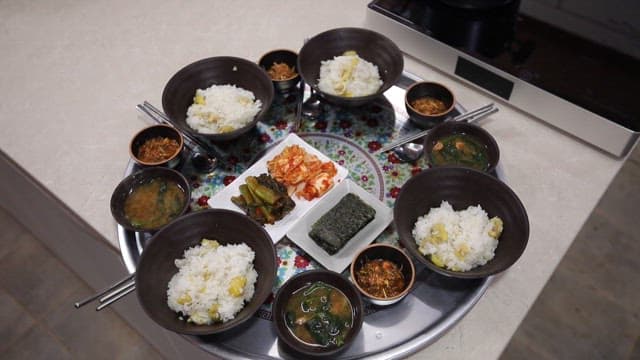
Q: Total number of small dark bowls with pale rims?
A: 4